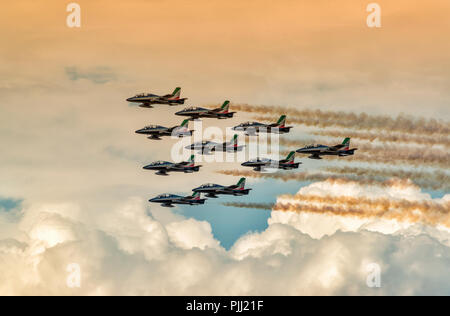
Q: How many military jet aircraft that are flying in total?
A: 10